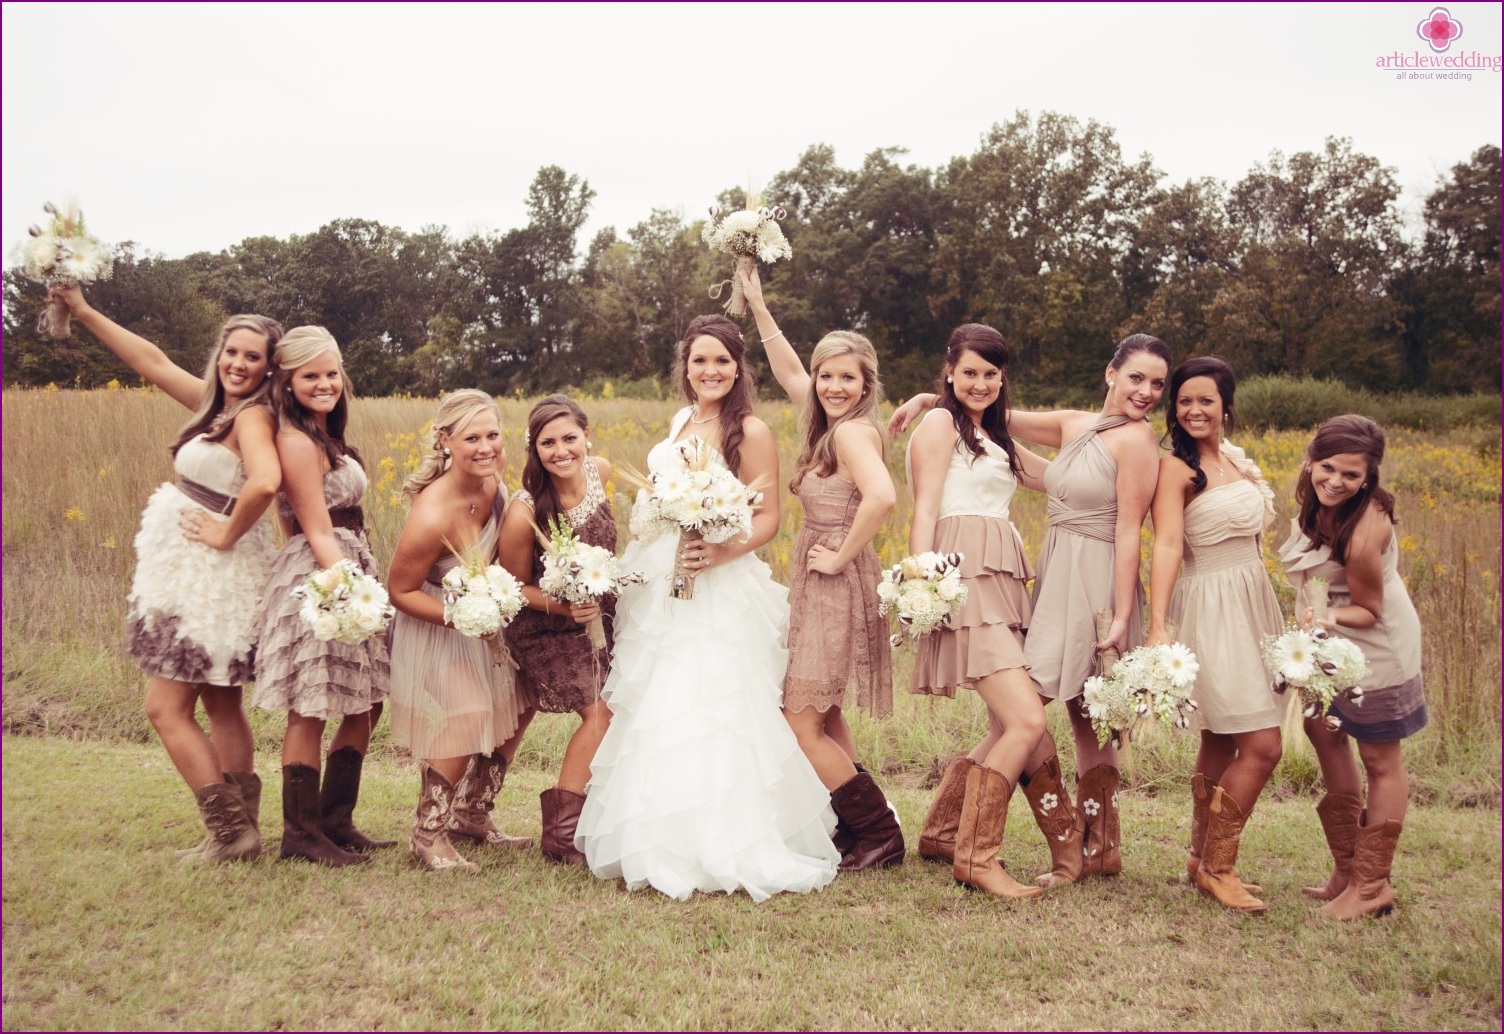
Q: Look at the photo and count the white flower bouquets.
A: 10